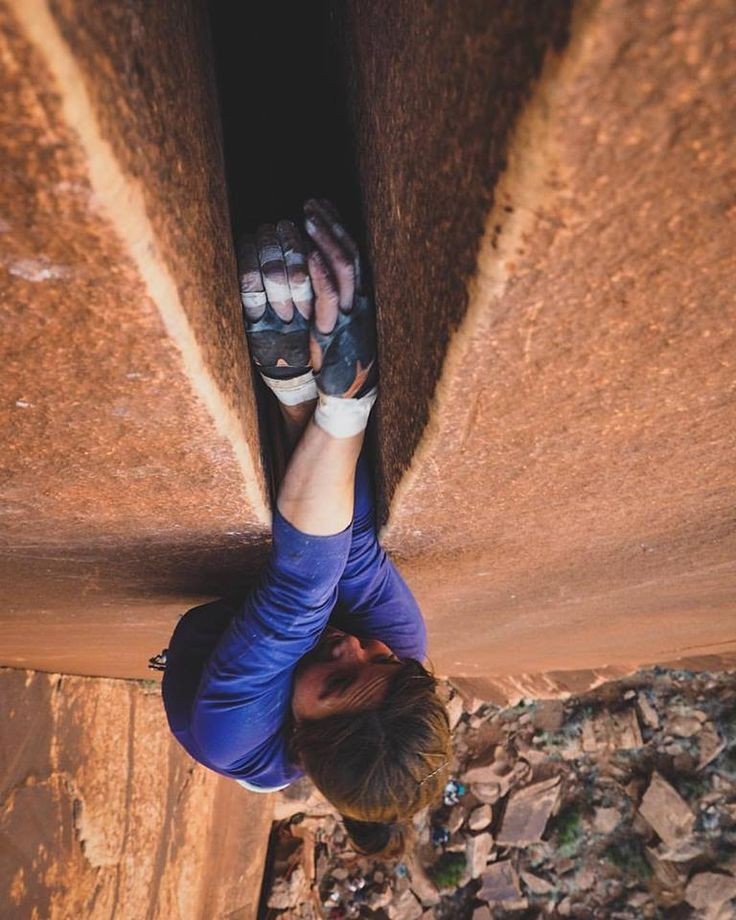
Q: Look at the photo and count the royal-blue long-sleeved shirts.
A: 1